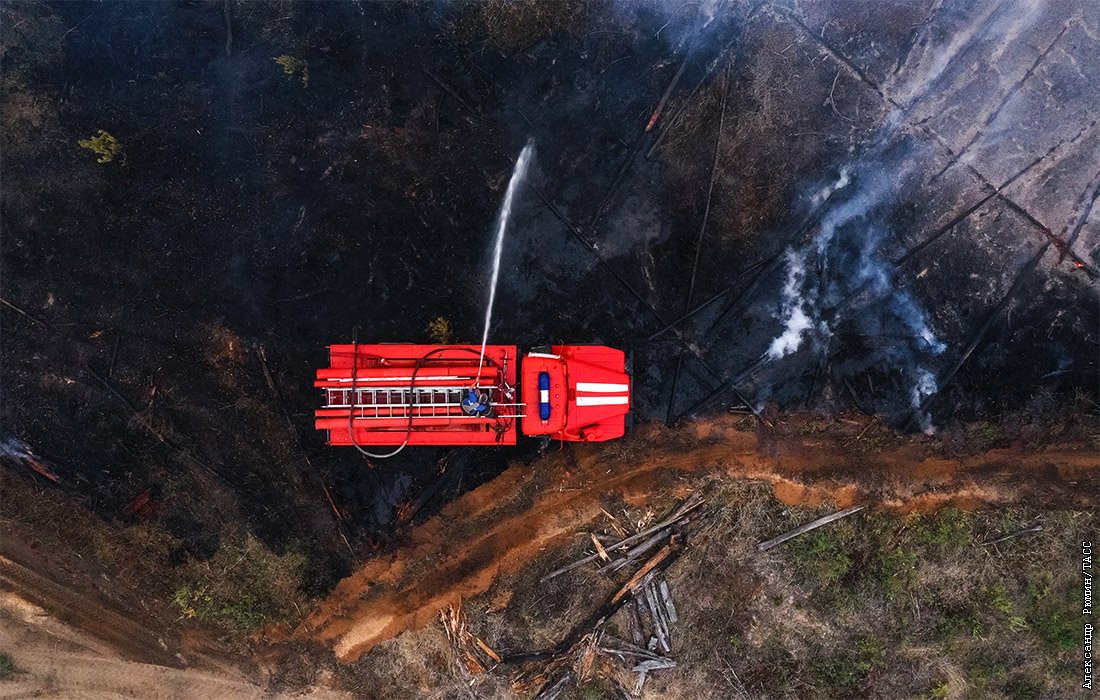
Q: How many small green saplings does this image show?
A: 3